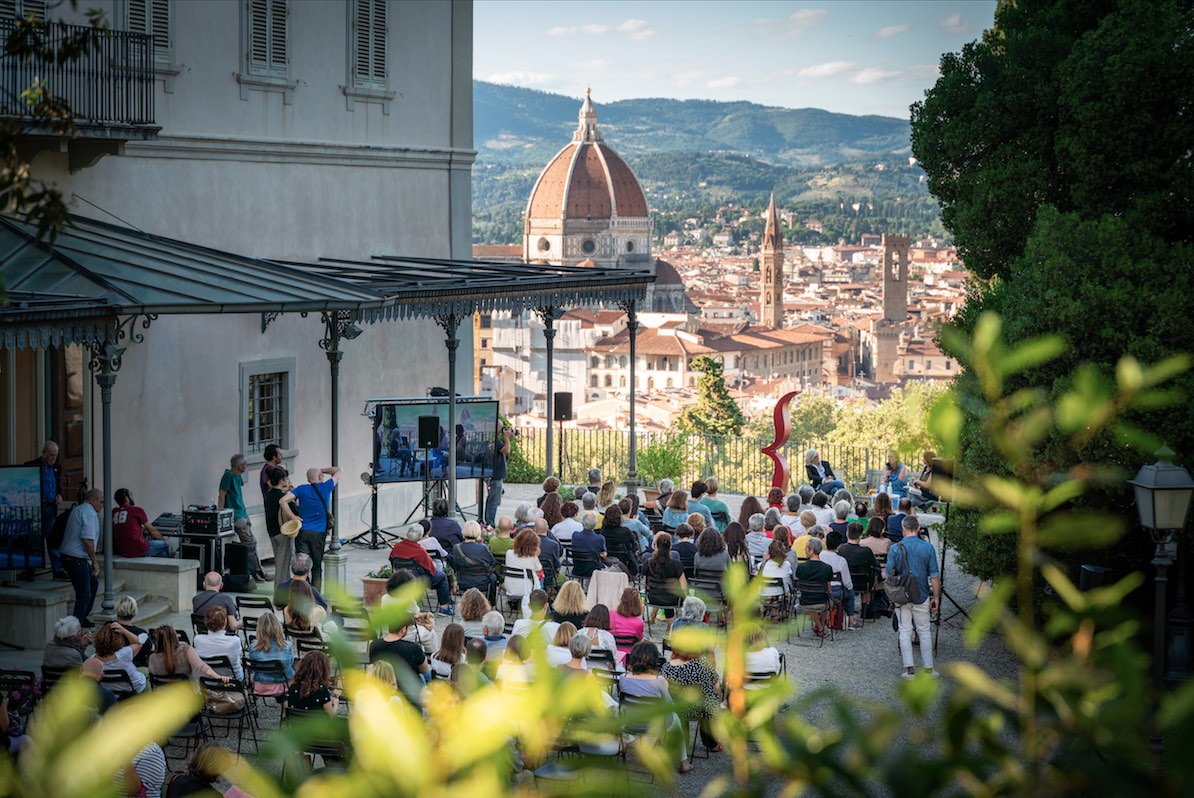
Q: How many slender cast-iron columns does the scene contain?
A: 5